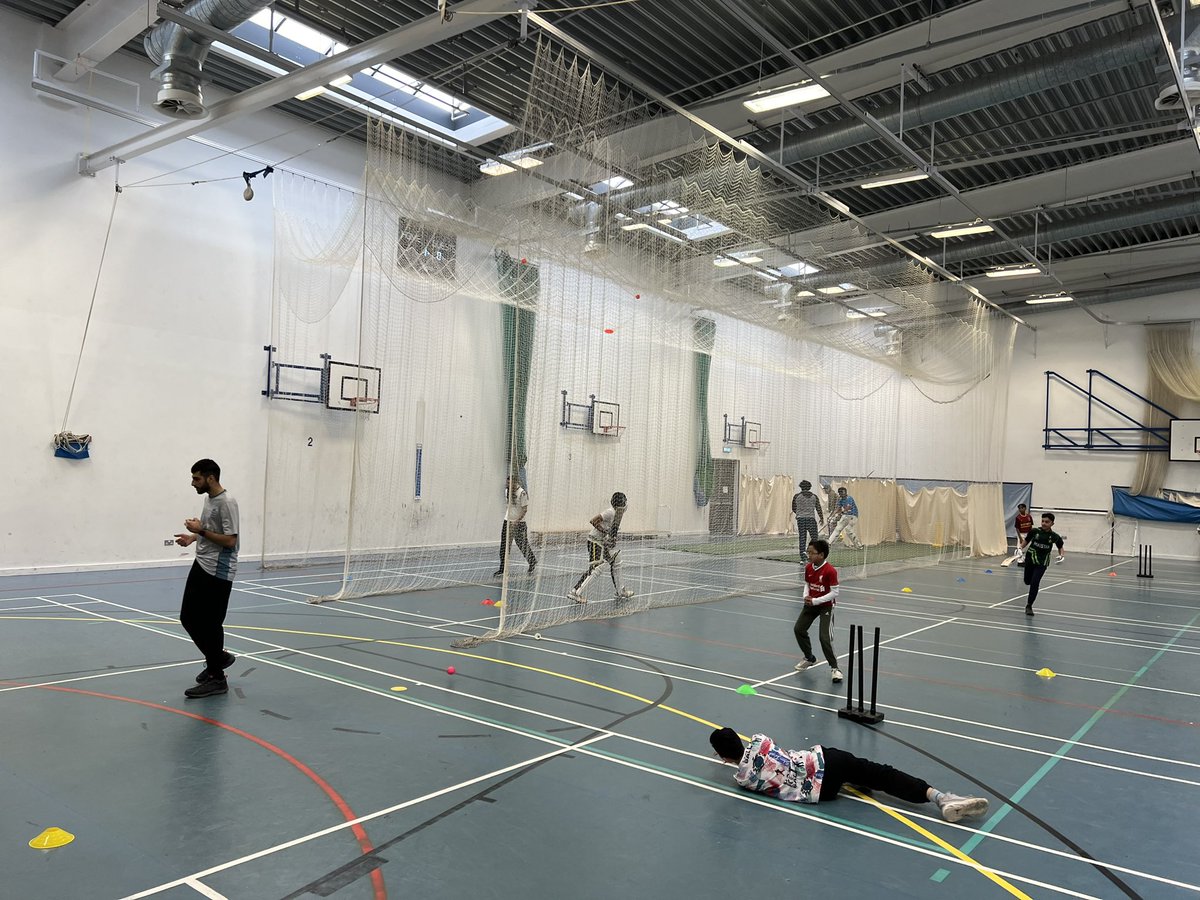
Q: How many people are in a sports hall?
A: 10